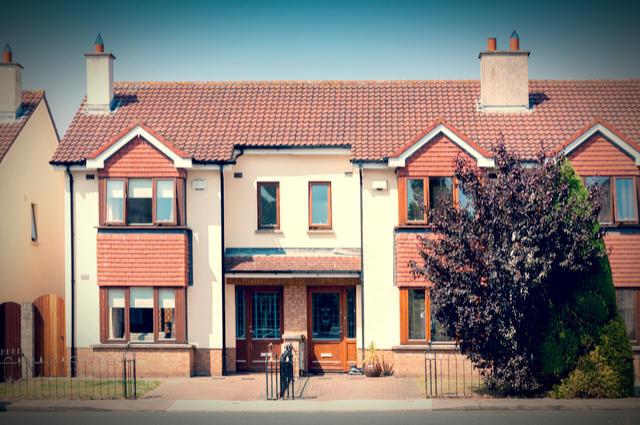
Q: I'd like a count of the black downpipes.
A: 3